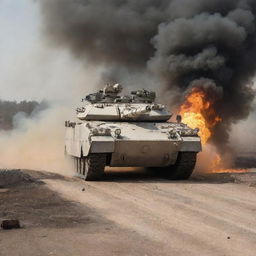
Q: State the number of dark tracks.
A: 2